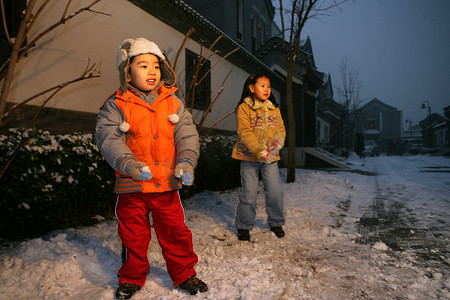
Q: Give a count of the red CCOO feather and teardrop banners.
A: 0